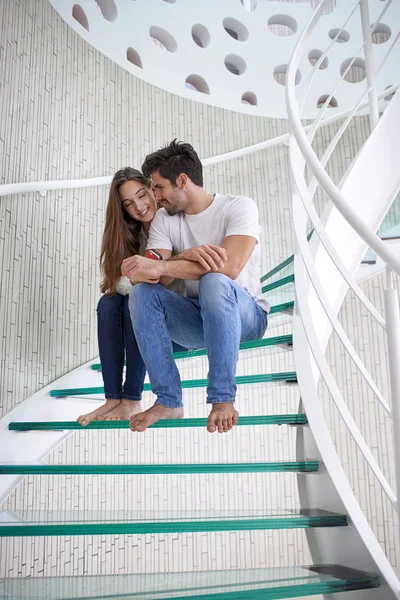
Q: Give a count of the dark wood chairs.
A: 0